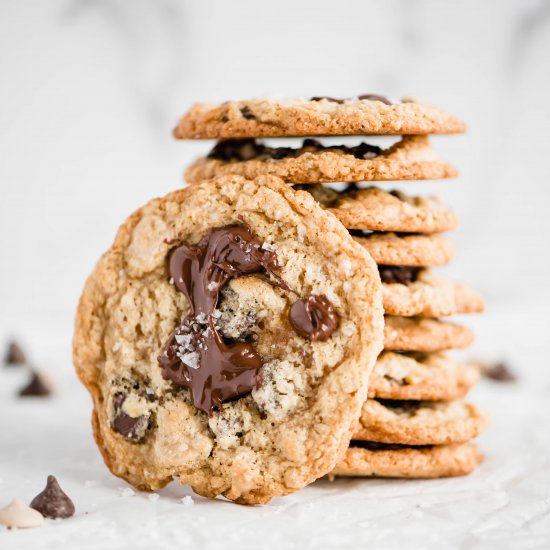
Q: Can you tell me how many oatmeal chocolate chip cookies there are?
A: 10